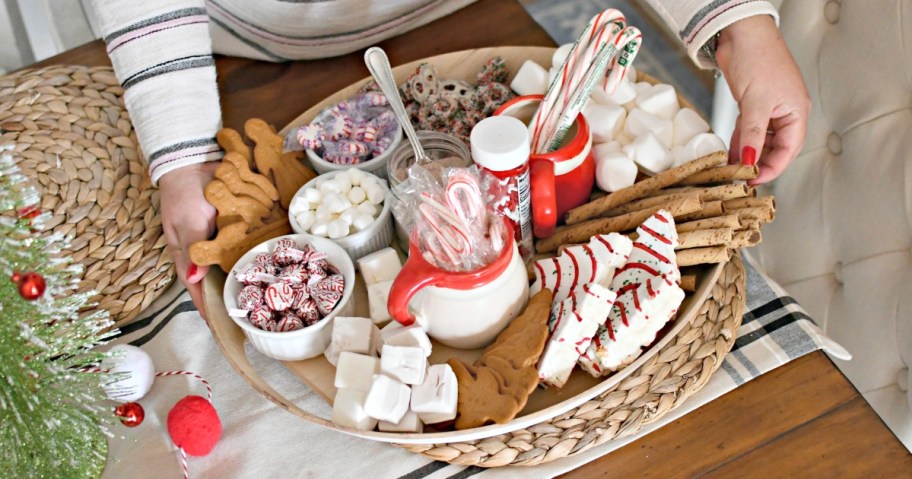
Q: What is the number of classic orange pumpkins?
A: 0